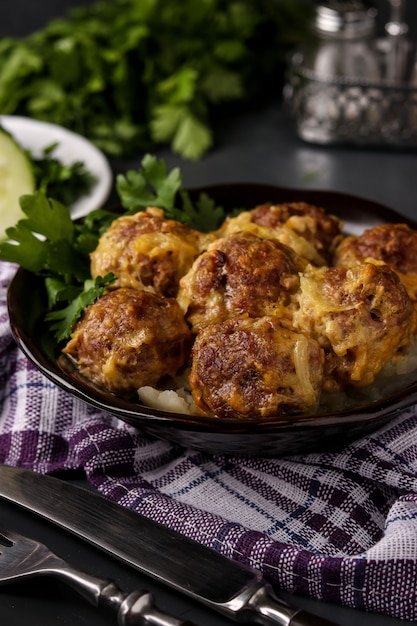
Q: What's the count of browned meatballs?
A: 7